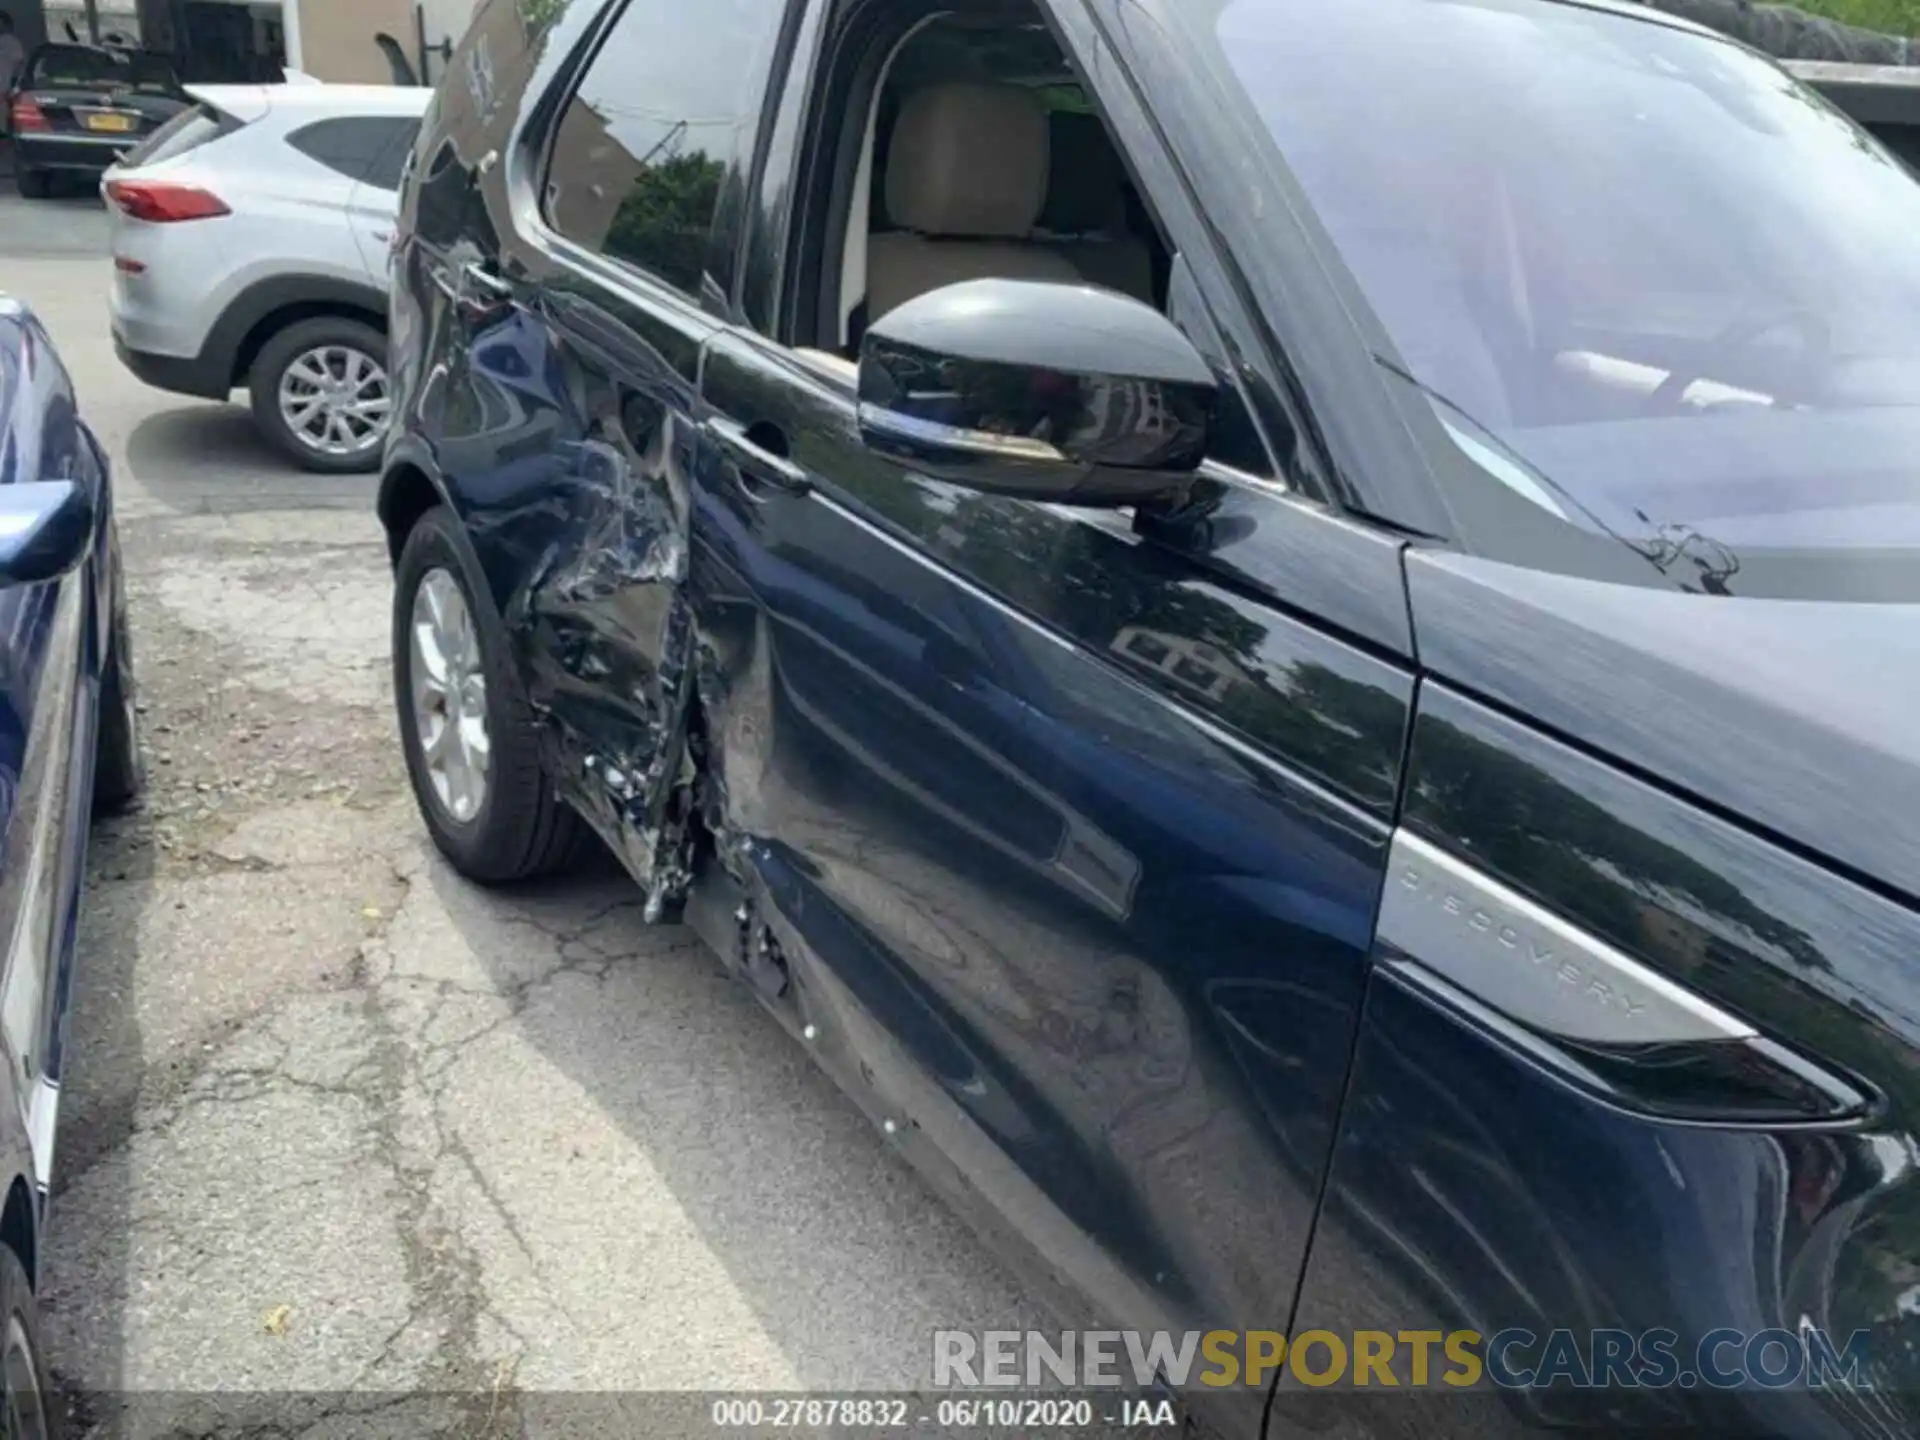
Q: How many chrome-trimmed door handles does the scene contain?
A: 2